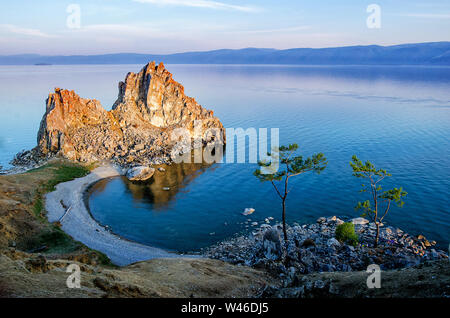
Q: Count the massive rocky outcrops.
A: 2